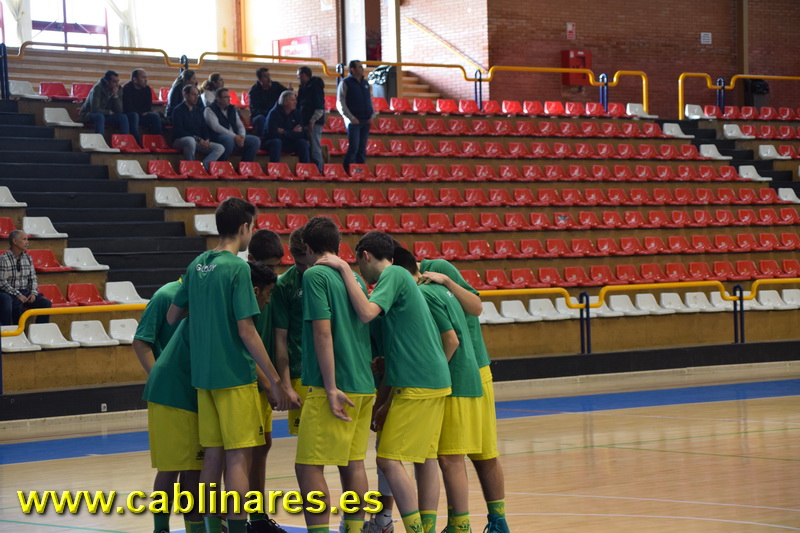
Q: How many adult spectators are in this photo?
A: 11